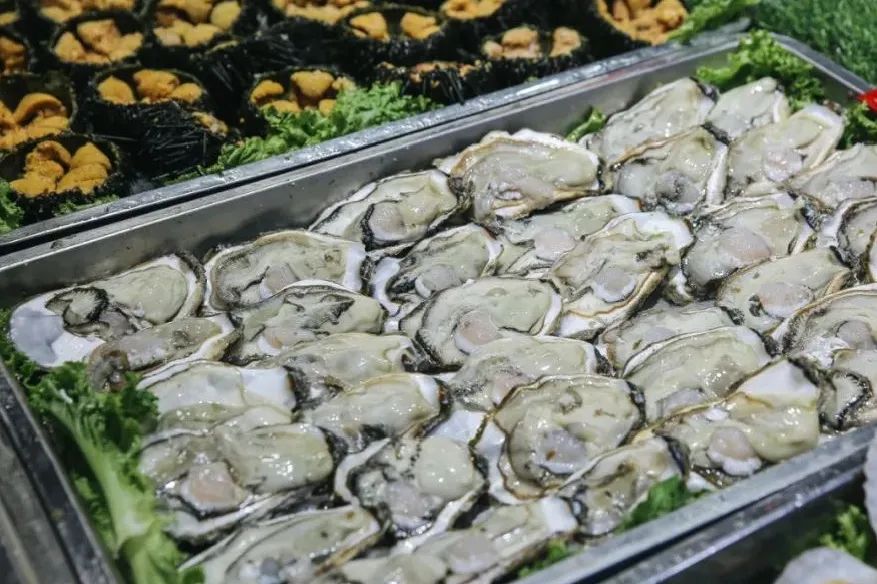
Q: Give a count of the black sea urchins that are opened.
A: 15